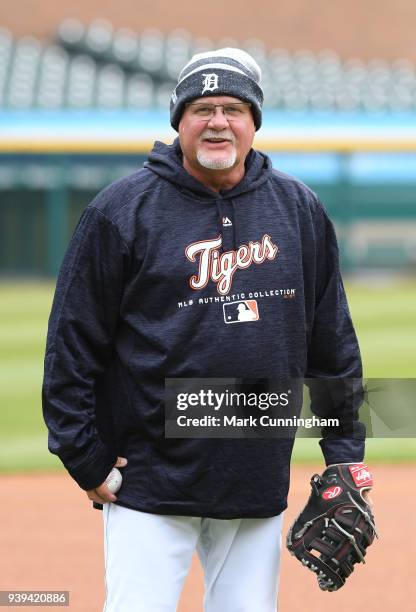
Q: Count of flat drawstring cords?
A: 2